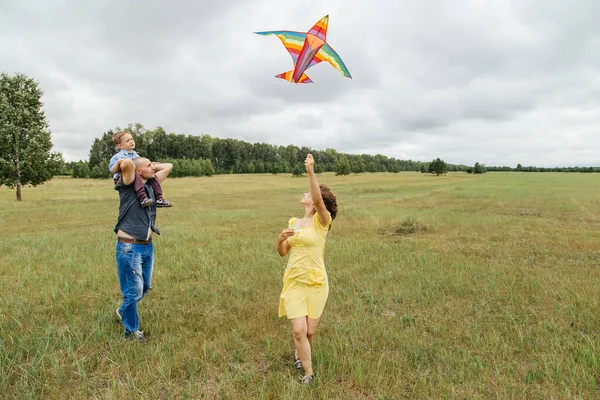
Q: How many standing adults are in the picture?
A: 2